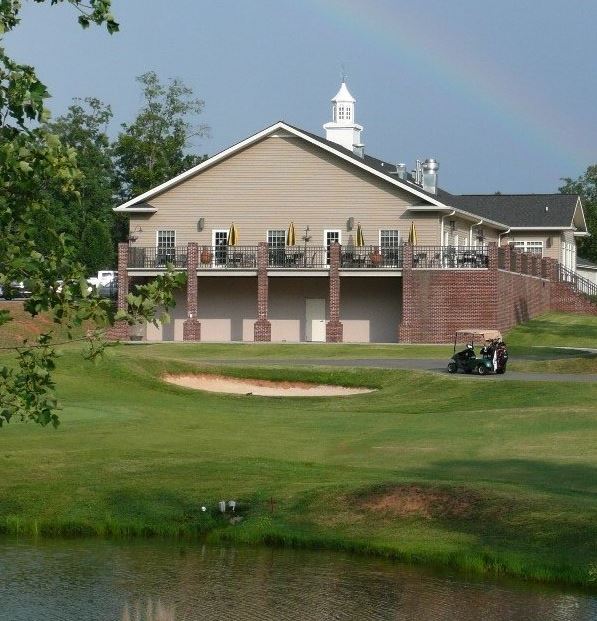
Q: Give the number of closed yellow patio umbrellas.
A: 4